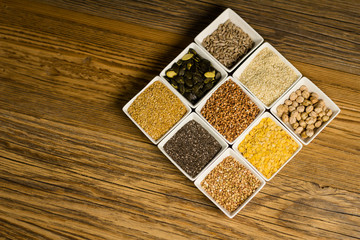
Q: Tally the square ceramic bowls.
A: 9